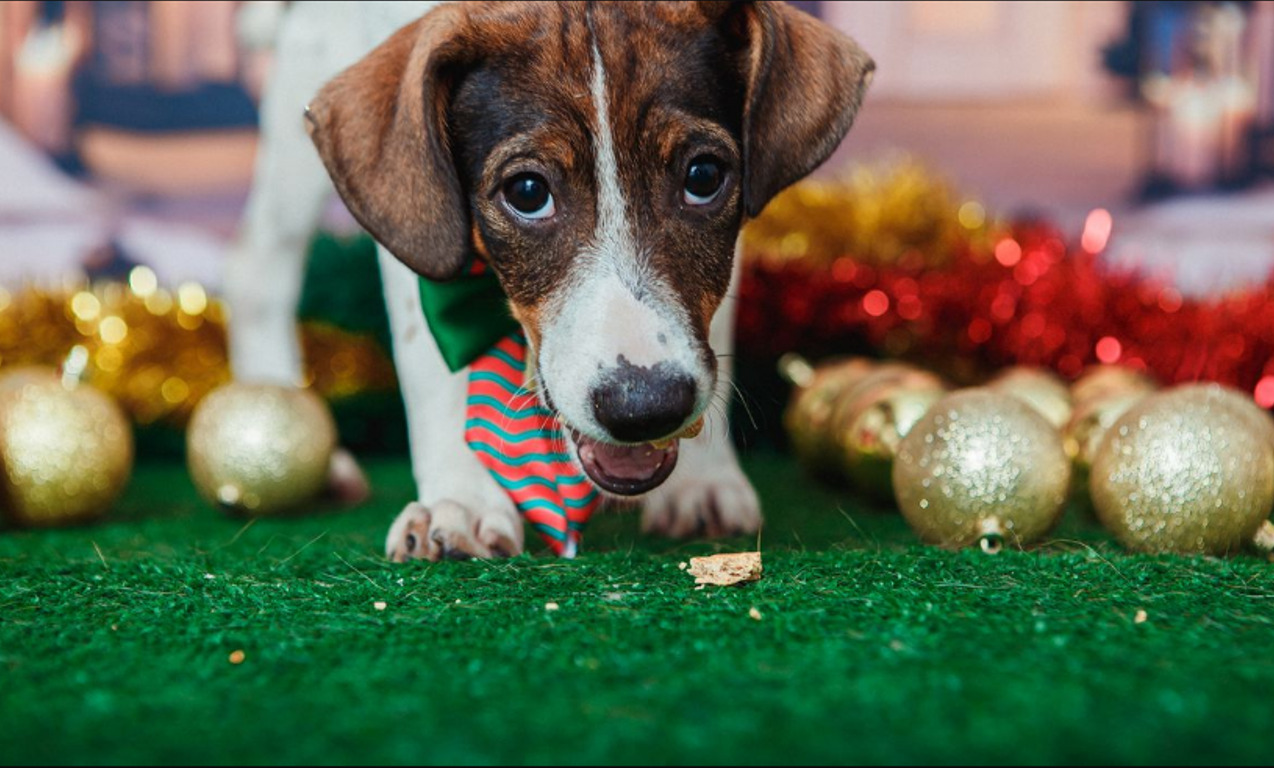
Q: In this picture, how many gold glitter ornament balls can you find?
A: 4